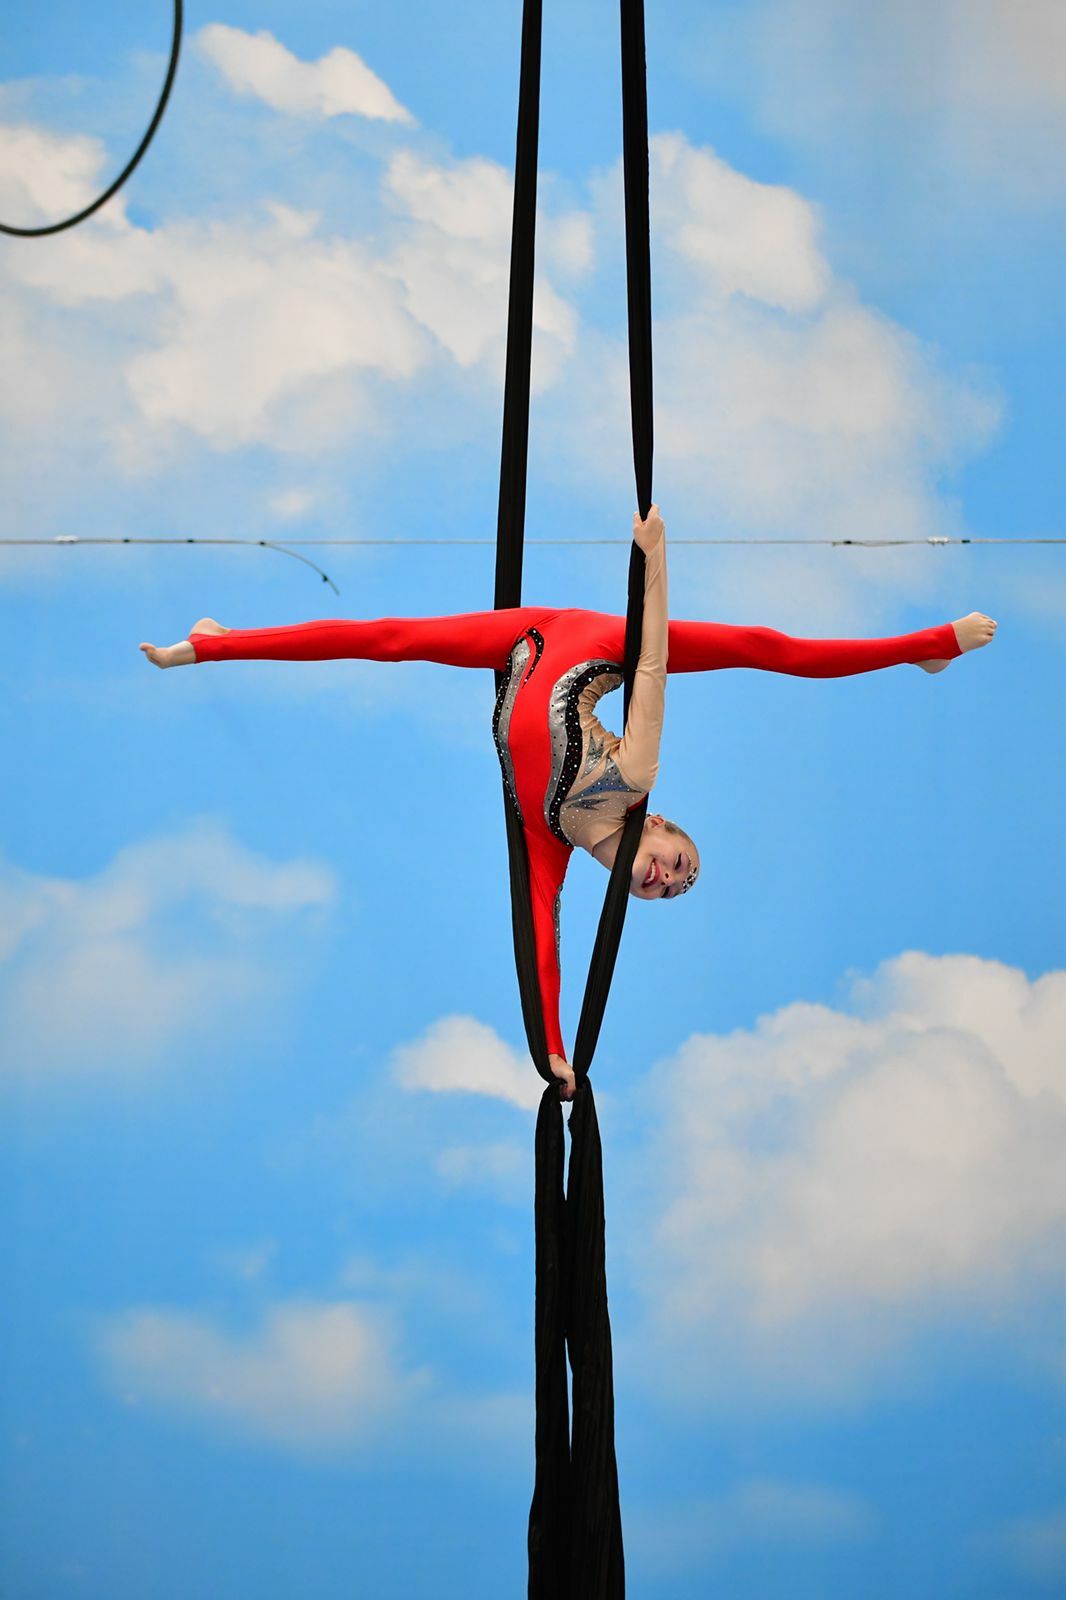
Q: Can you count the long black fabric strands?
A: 2